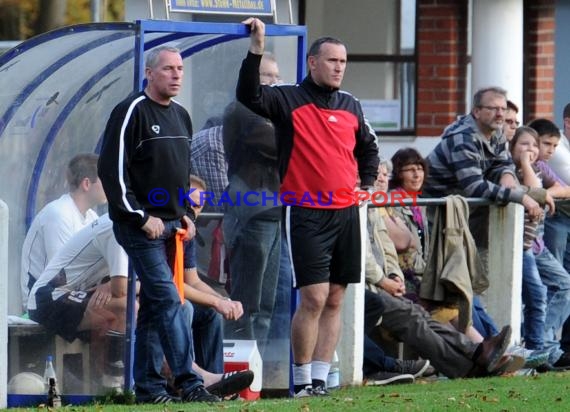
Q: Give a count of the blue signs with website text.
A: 1